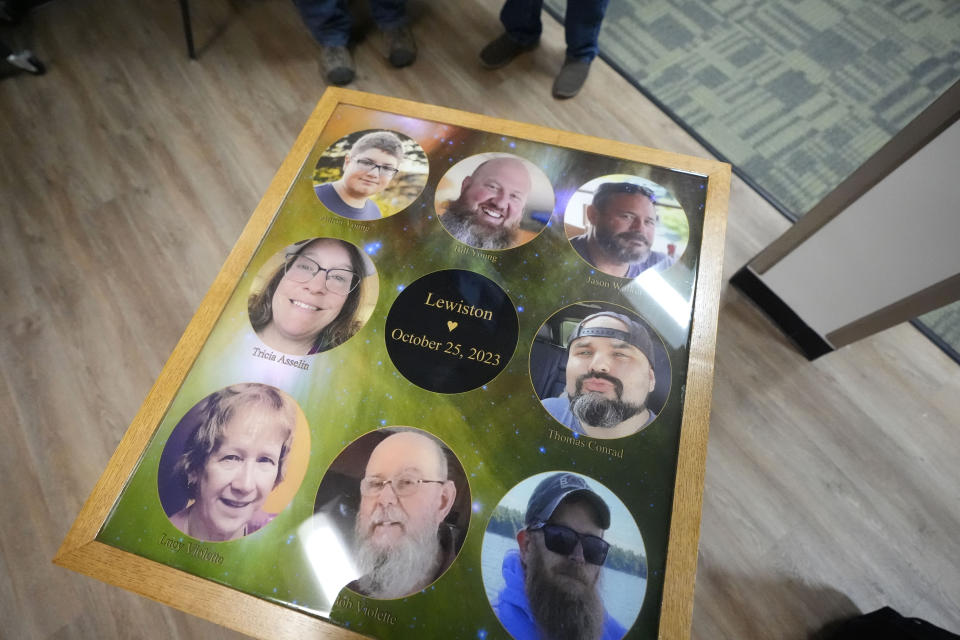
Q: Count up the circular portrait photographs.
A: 8